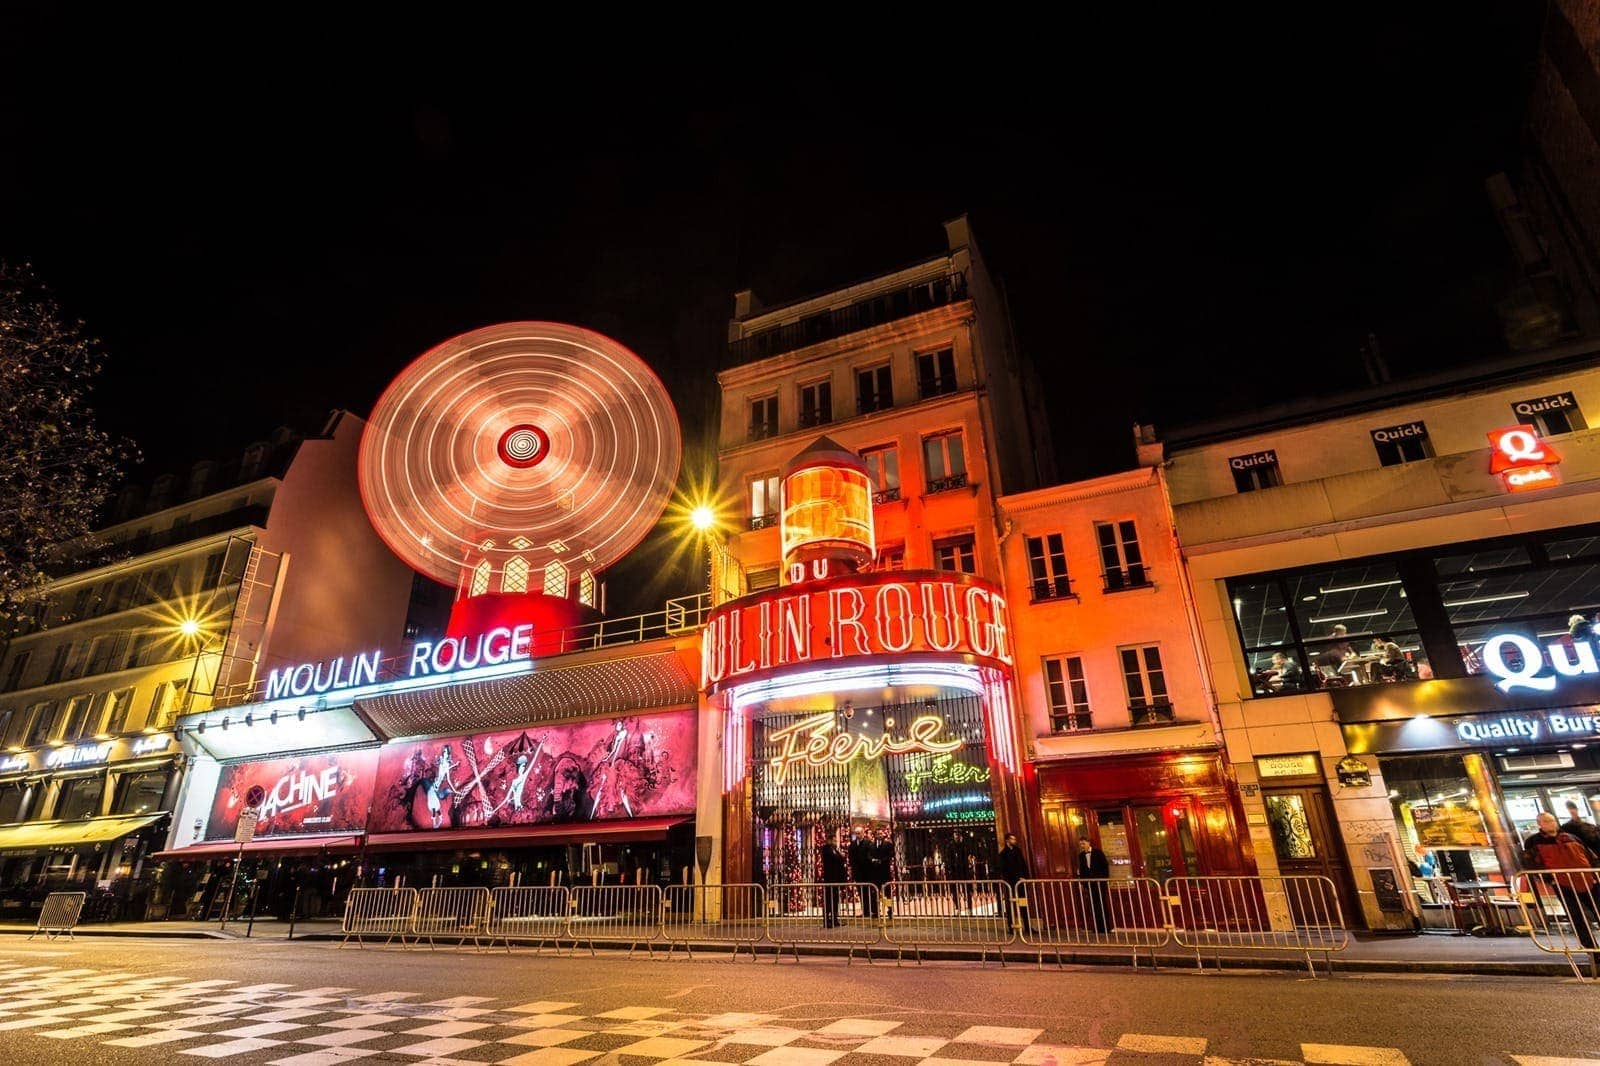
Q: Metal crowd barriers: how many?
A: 11